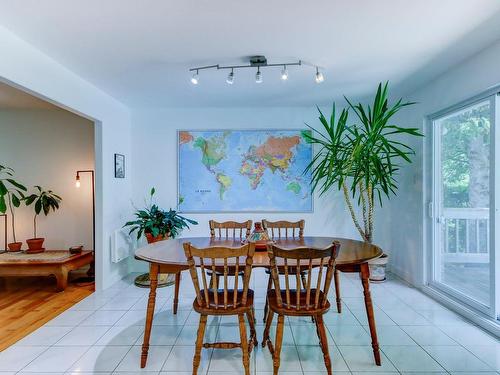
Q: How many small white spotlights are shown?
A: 5